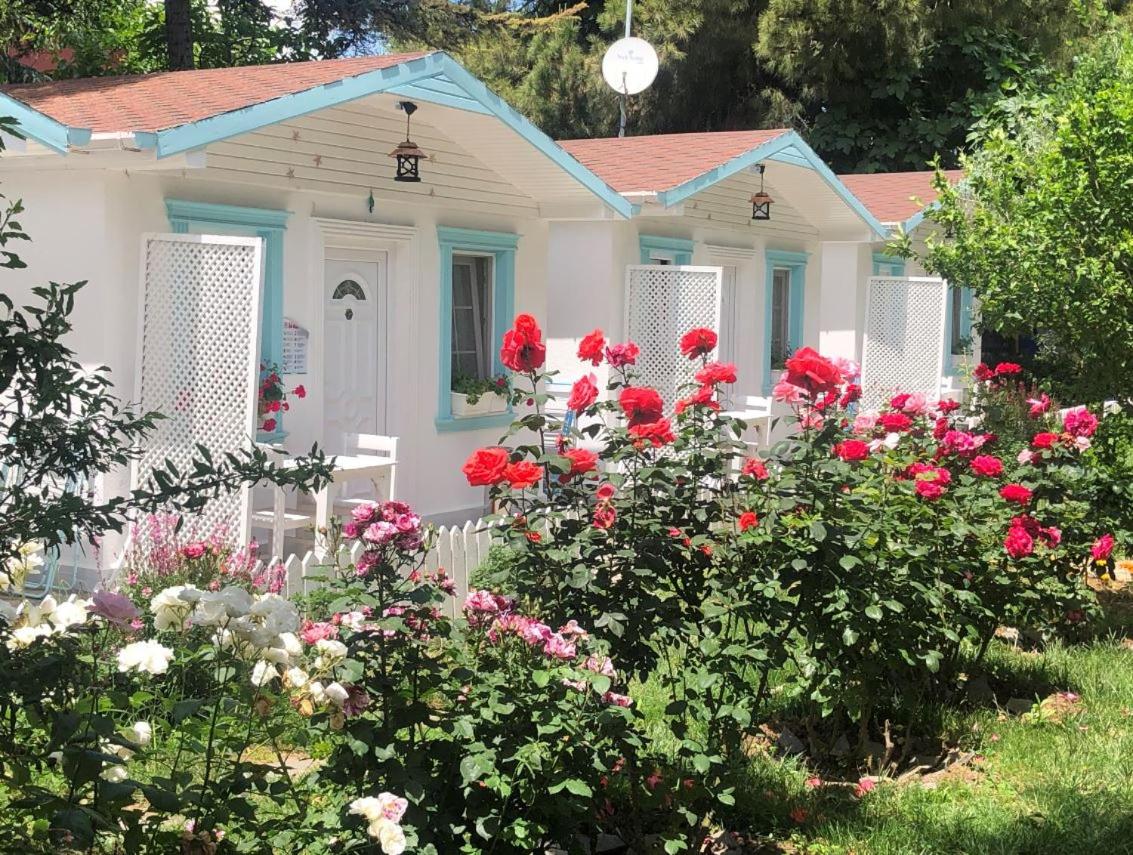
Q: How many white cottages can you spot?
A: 3